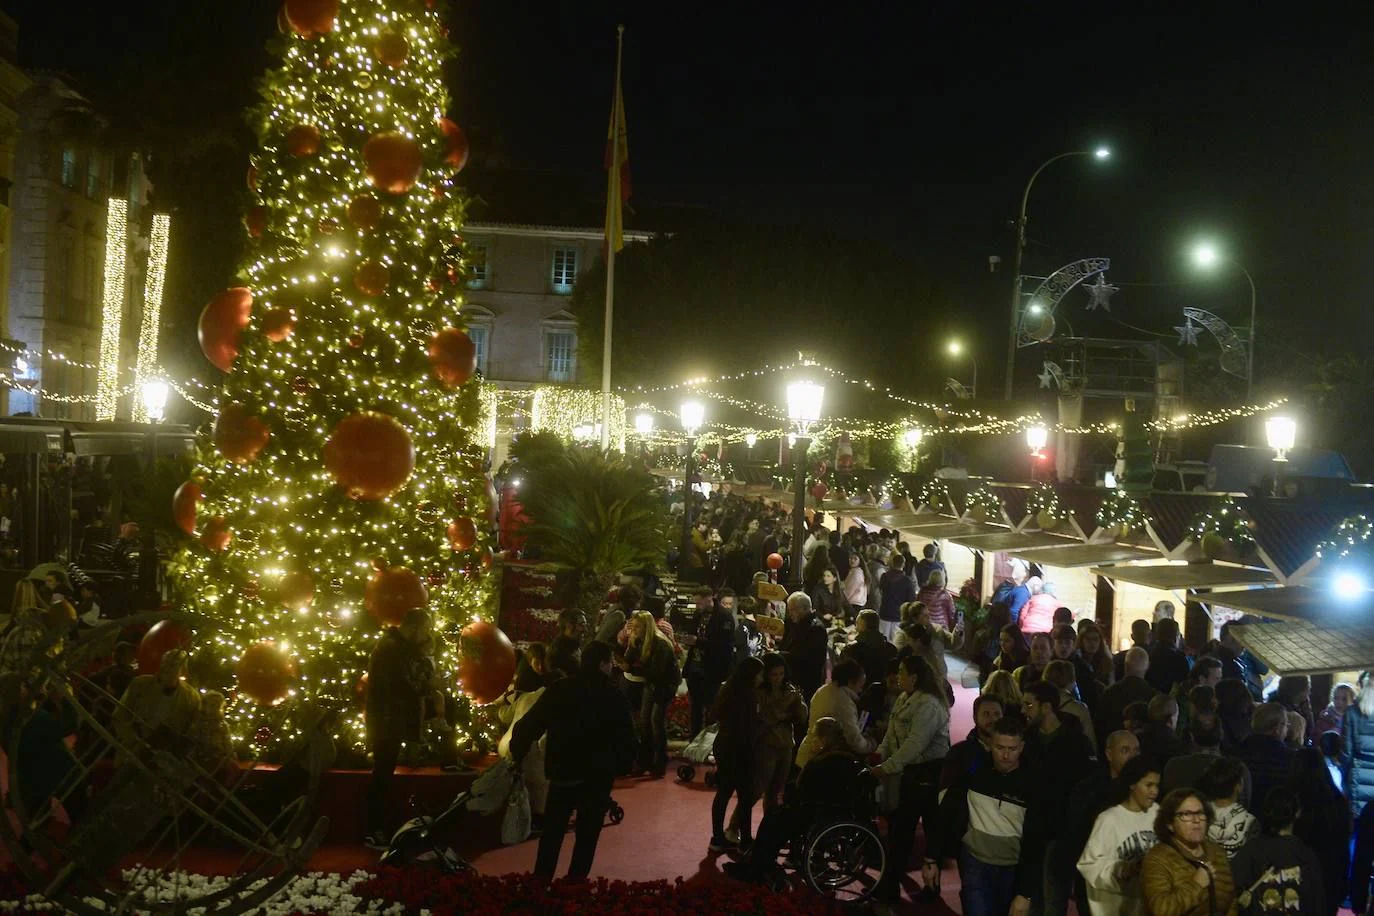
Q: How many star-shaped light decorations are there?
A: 3